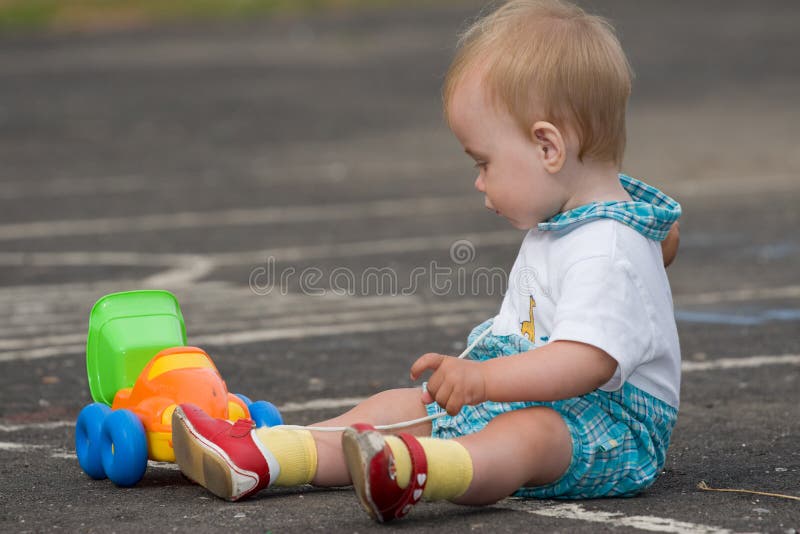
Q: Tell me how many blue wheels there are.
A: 4